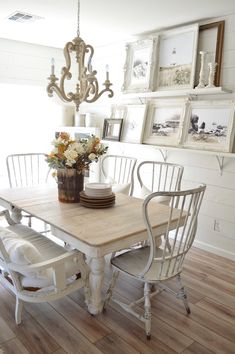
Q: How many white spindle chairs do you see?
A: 4